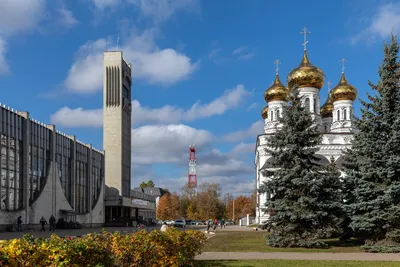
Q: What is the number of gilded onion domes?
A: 5